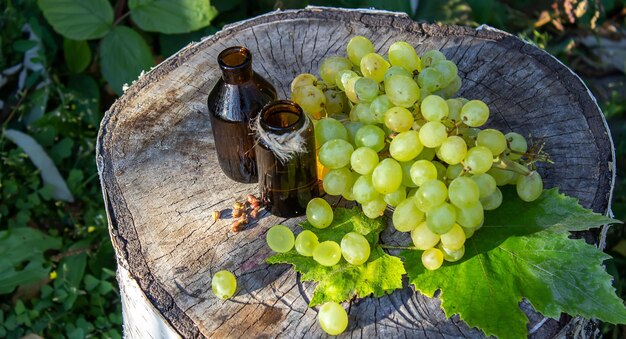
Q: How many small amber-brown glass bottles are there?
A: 2